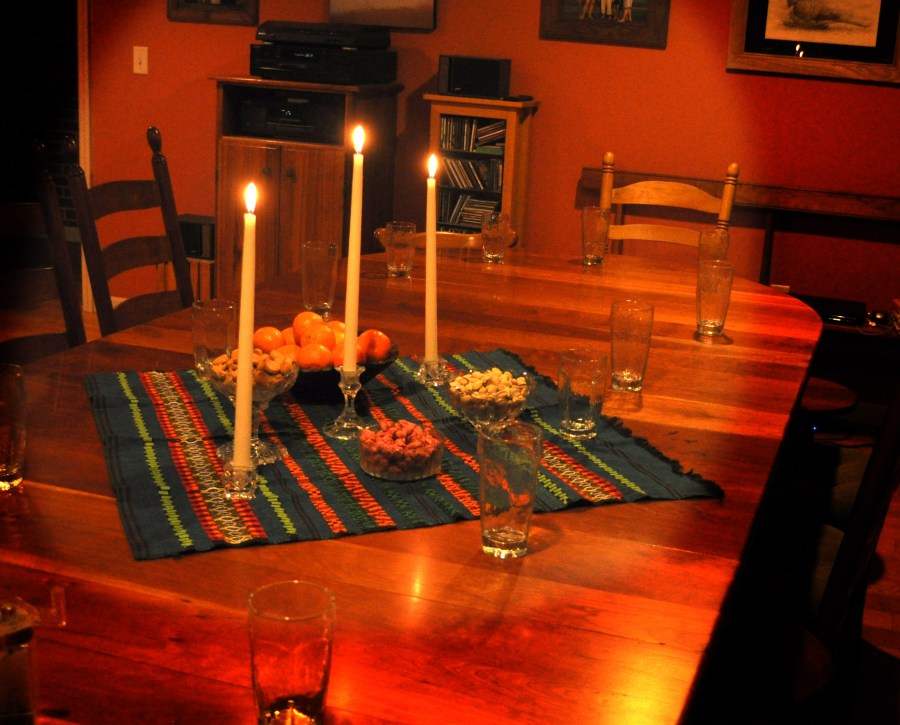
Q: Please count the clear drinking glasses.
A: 12